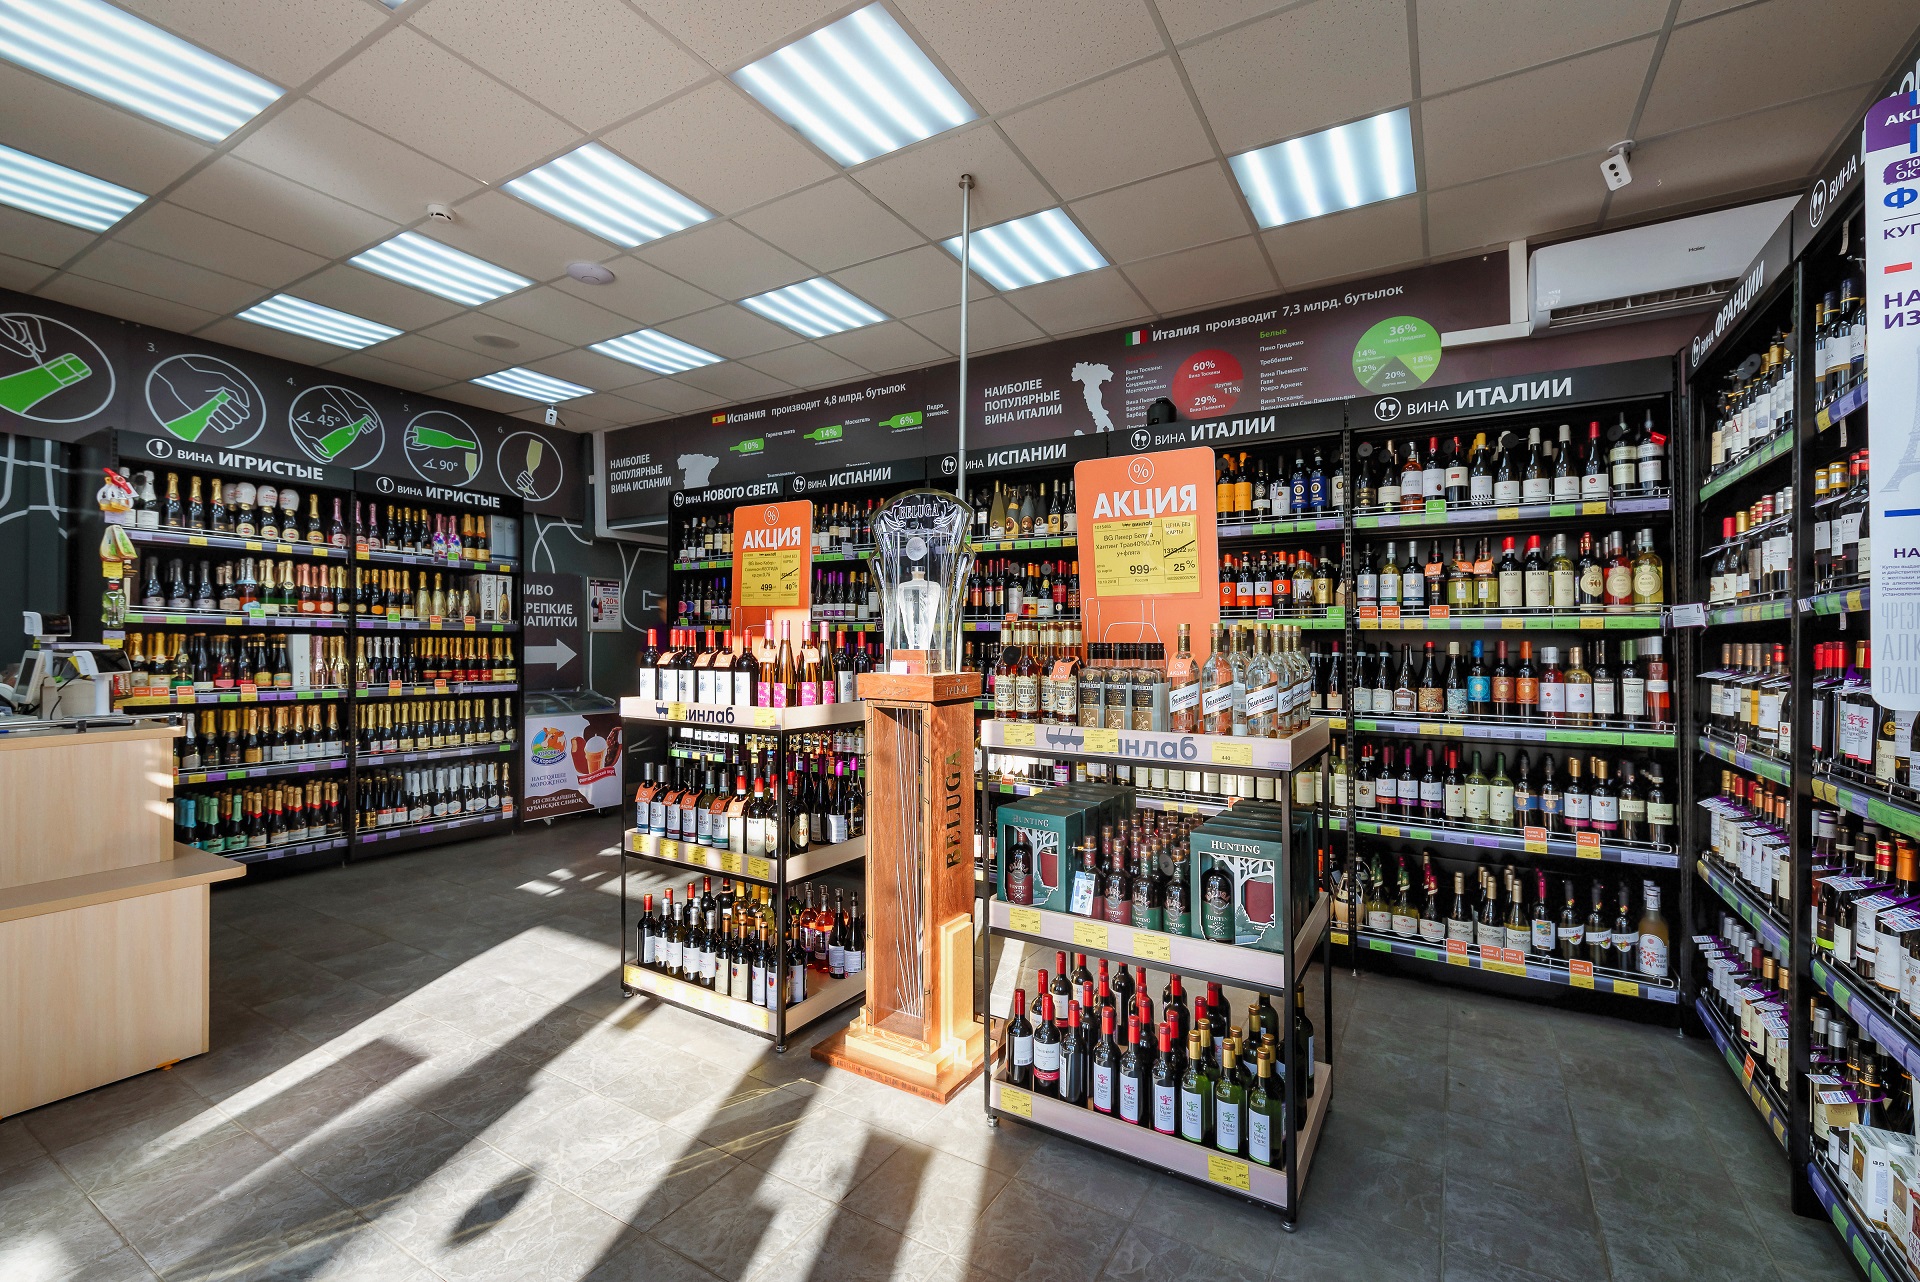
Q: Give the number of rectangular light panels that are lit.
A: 11